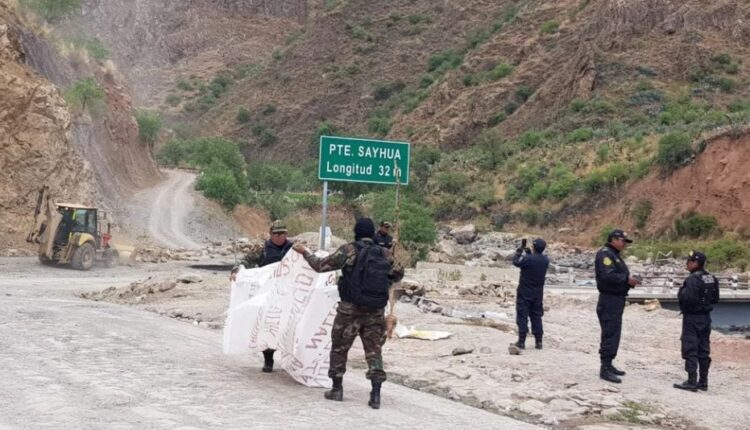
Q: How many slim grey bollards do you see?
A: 0